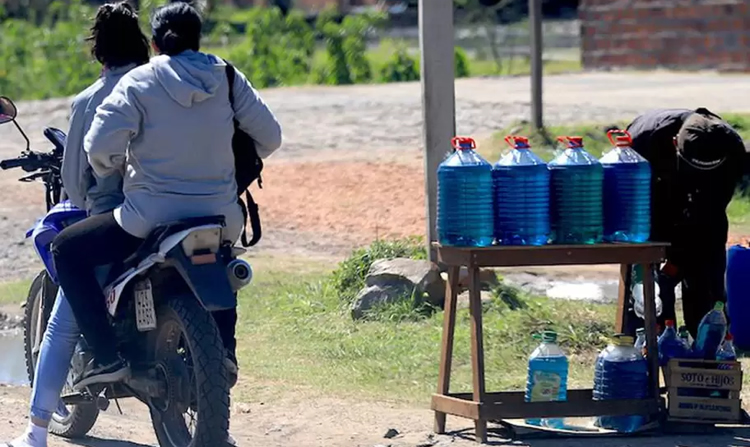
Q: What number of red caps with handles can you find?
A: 4